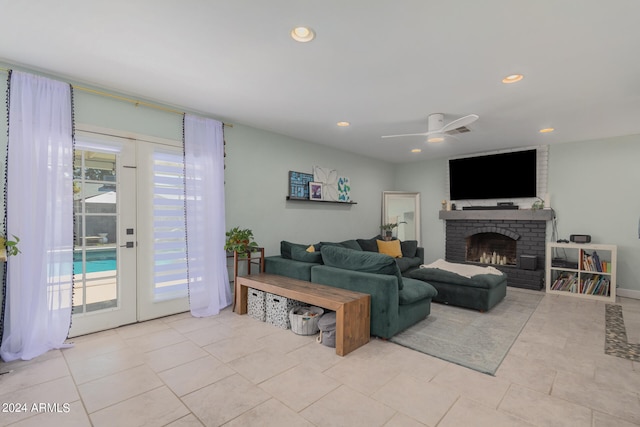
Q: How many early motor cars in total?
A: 0